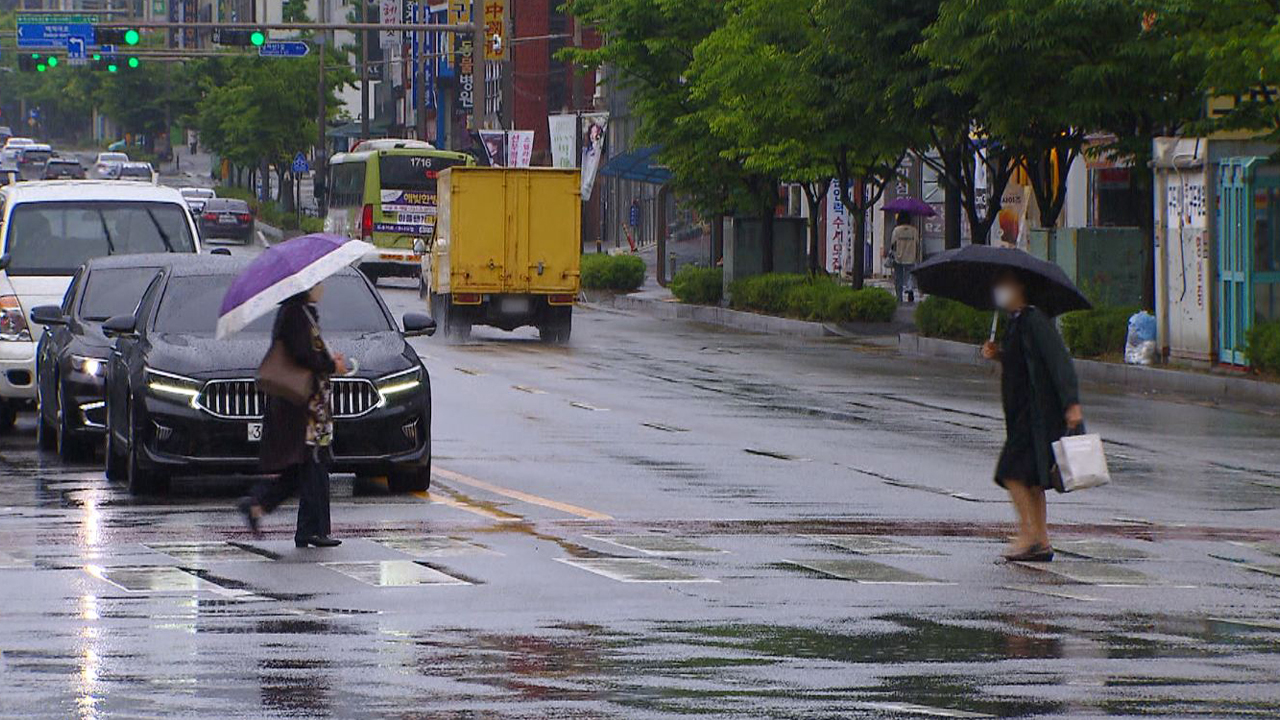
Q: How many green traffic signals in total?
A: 8